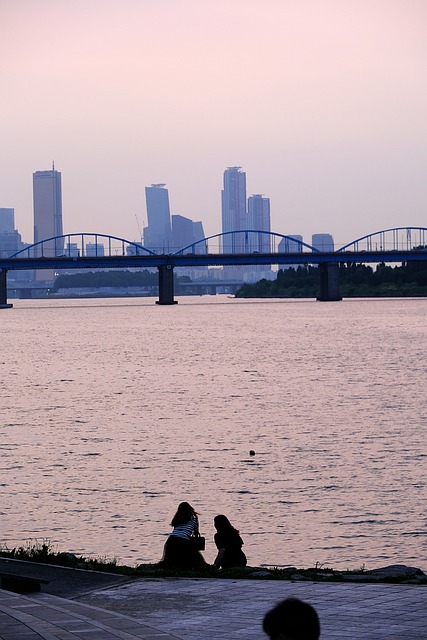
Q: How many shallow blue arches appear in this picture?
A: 3